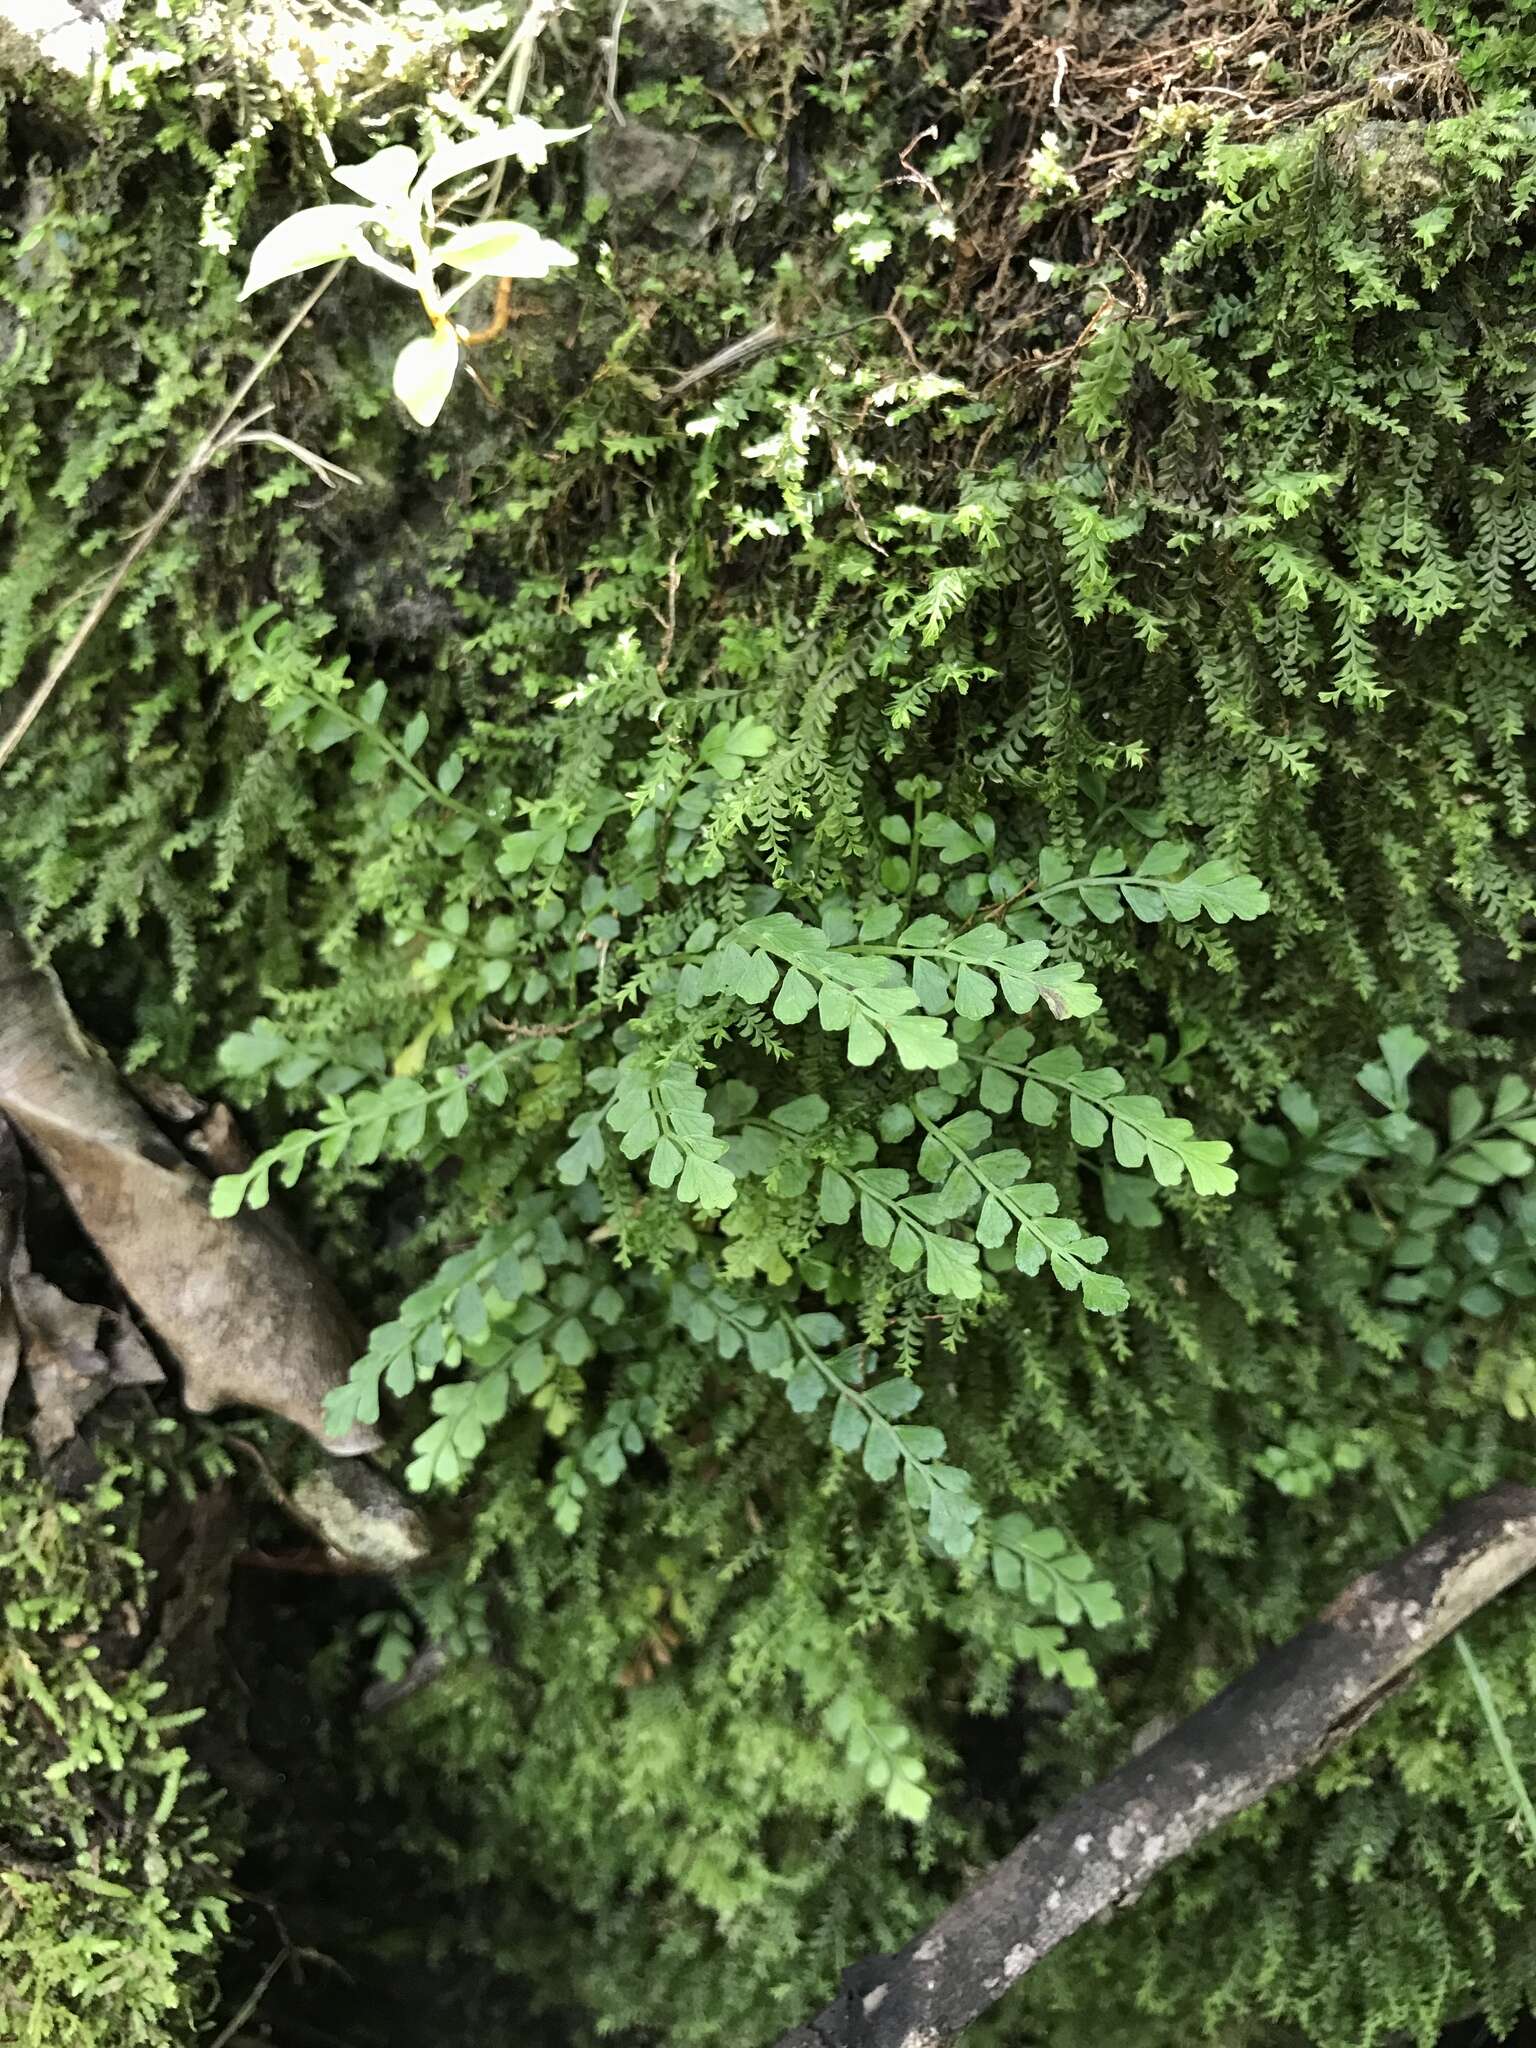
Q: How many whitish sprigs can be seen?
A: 1